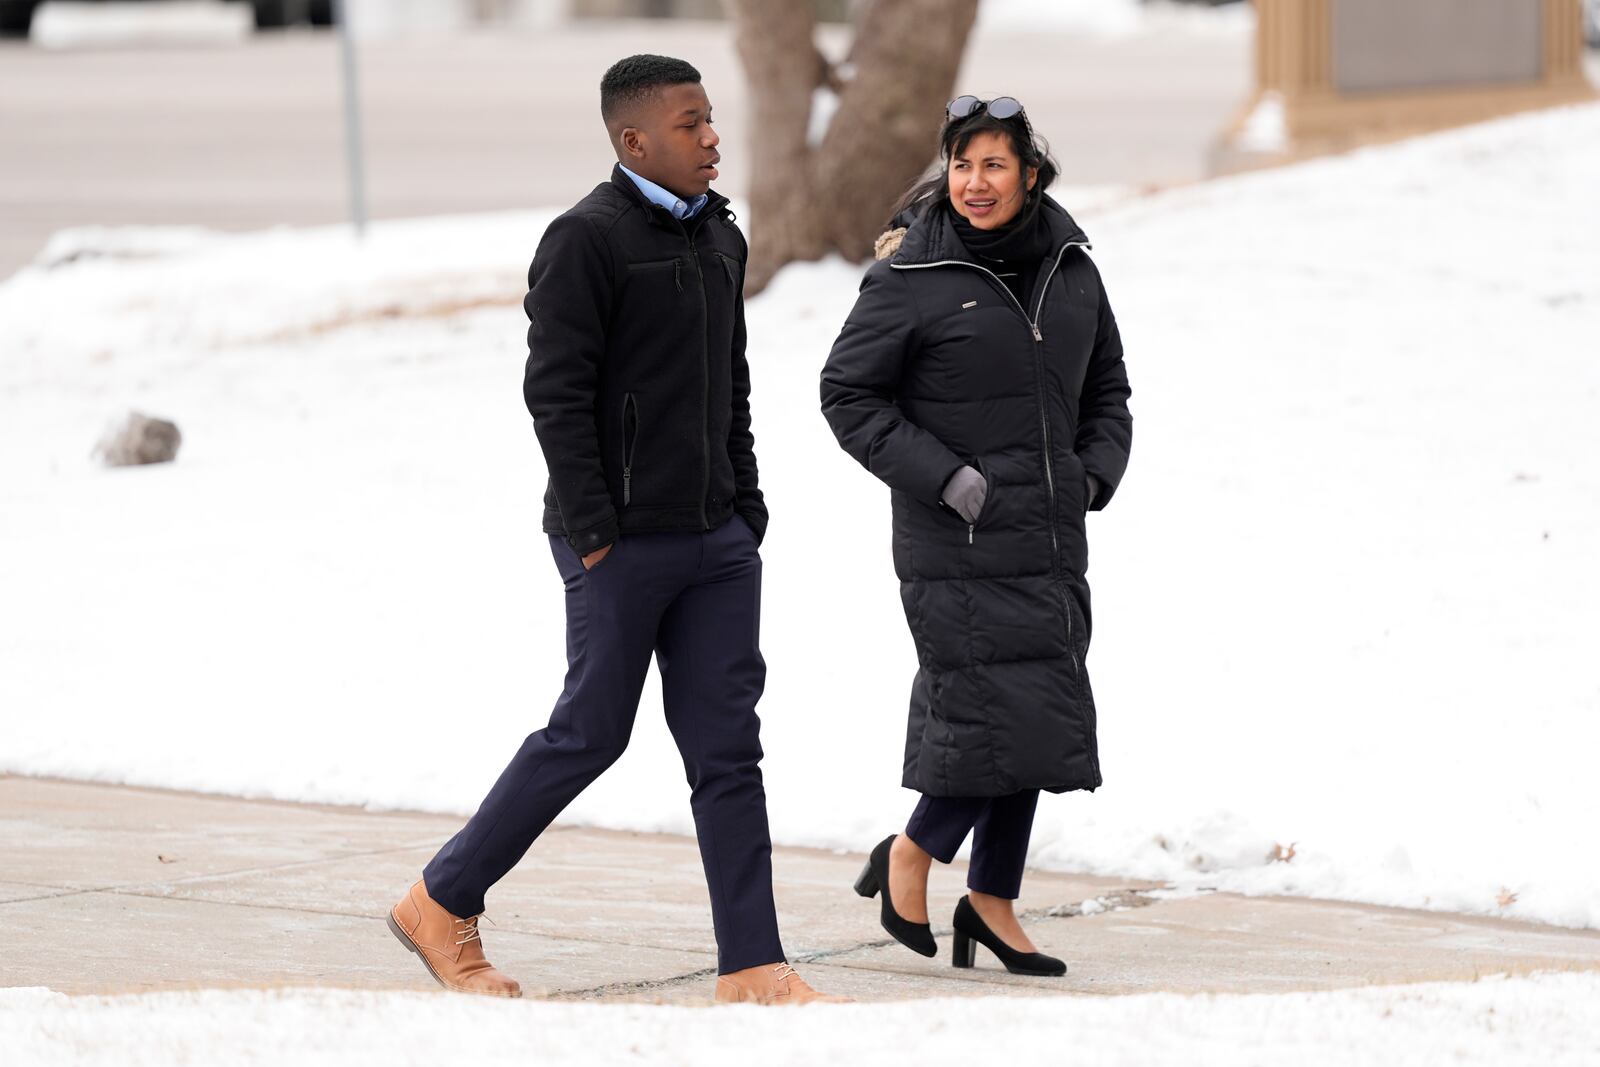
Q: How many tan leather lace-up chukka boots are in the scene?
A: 2